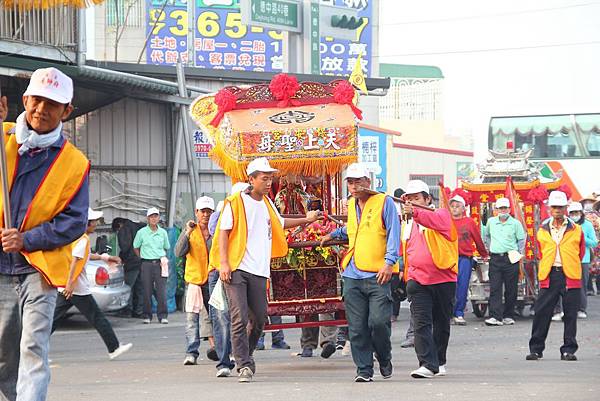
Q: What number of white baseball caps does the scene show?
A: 12